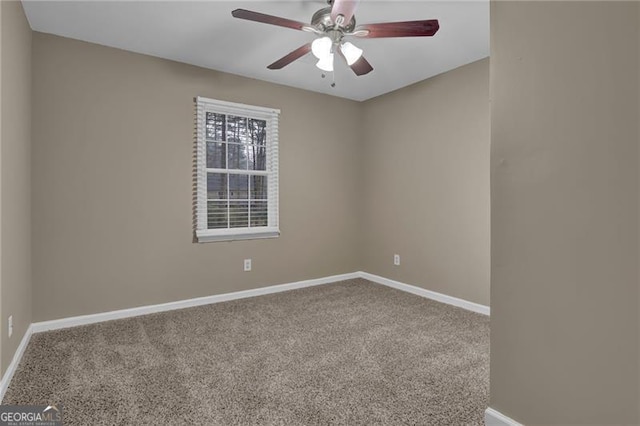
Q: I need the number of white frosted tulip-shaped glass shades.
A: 3